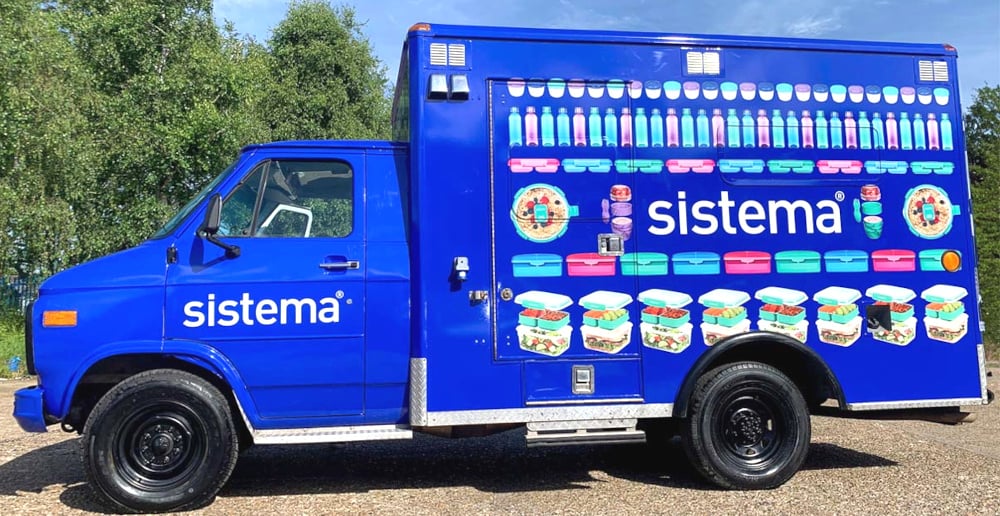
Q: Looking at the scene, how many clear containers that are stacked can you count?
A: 8